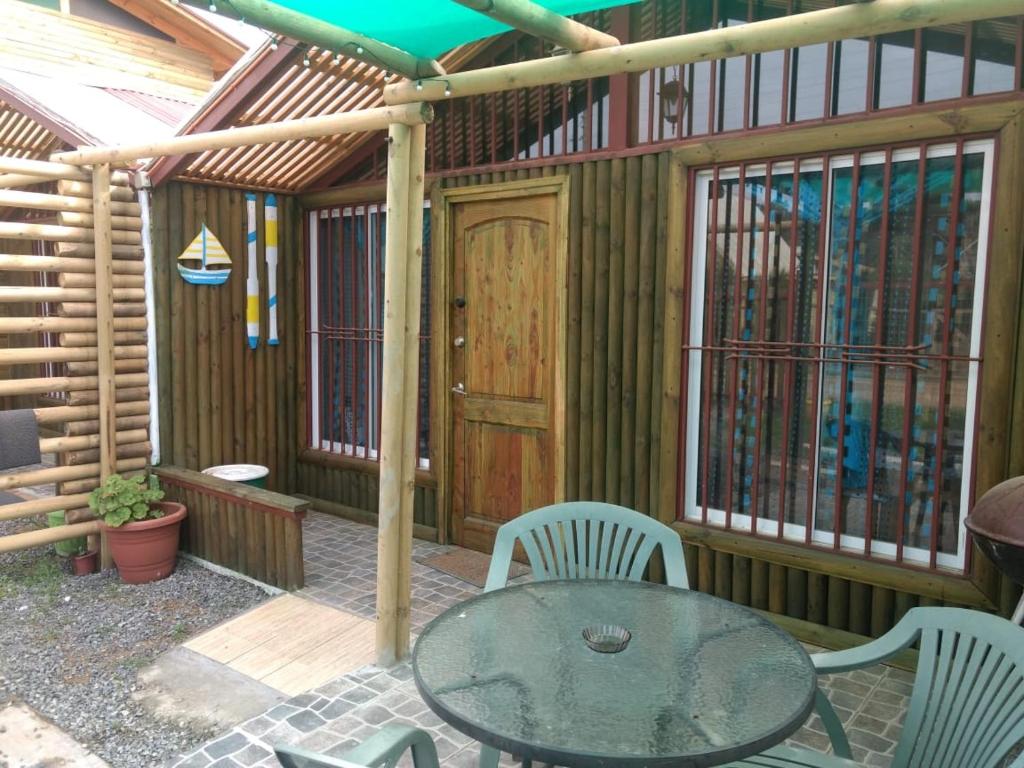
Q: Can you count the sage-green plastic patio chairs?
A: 3